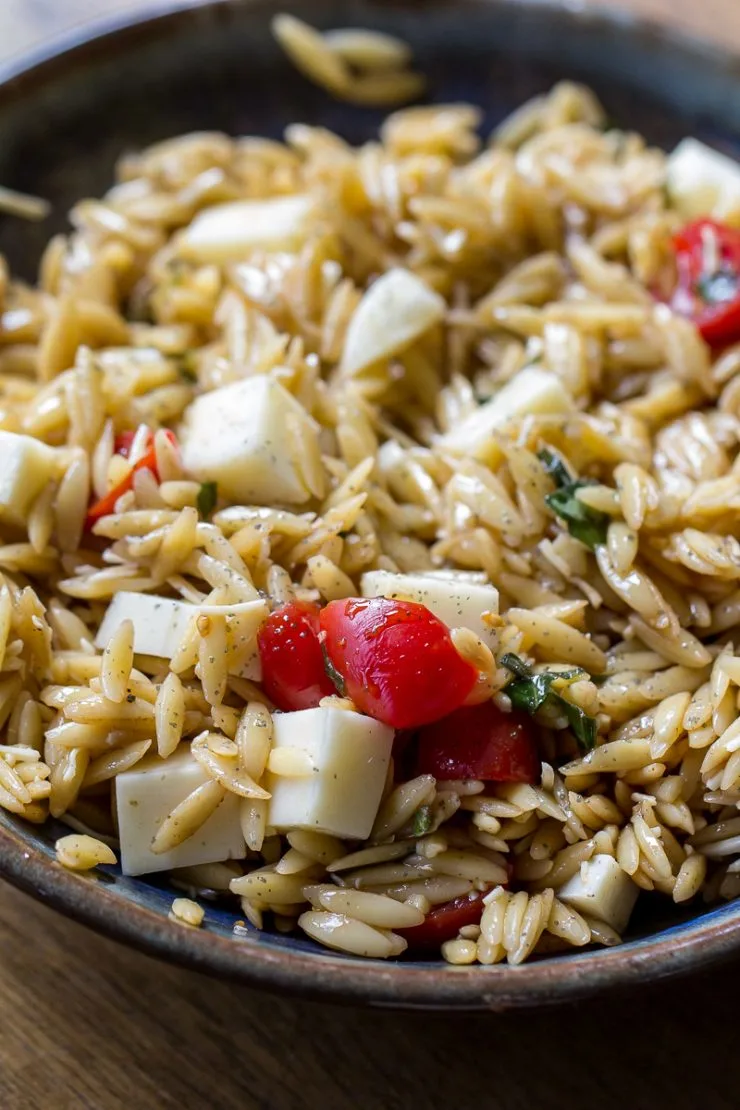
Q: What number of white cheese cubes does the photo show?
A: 11